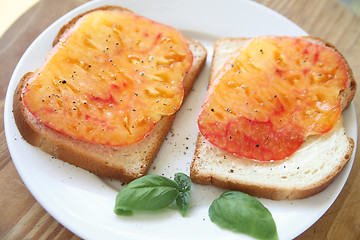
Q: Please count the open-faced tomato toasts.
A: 2